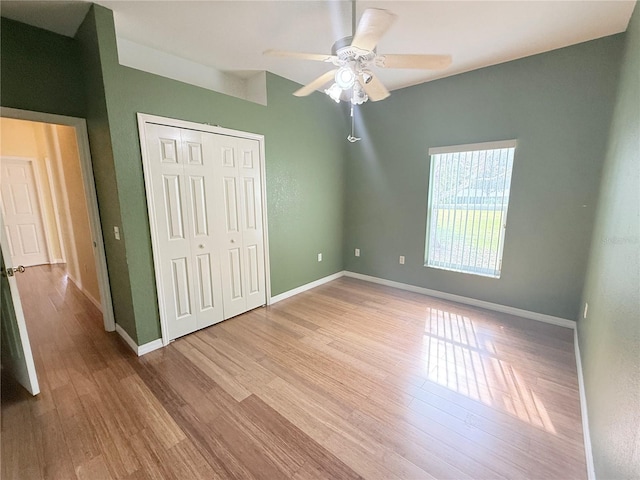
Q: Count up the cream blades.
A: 5